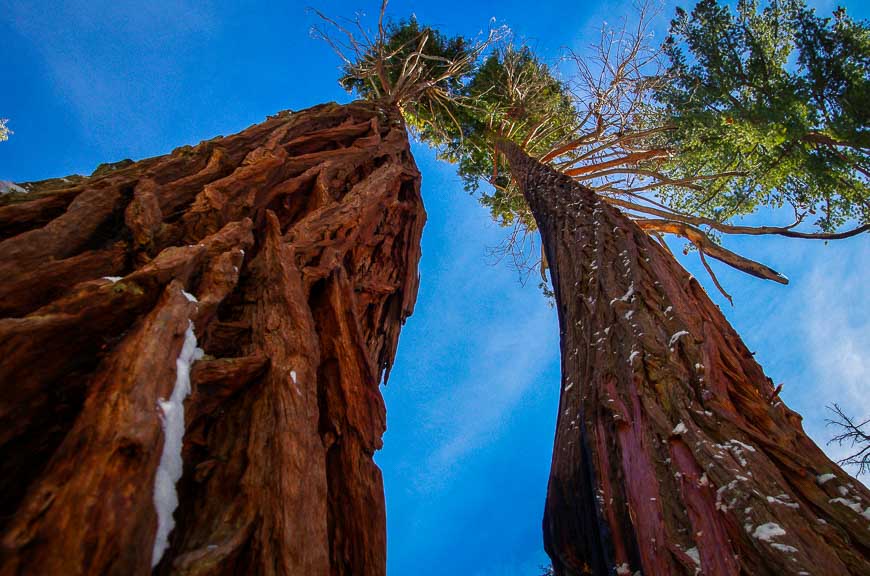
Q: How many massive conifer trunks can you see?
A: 2